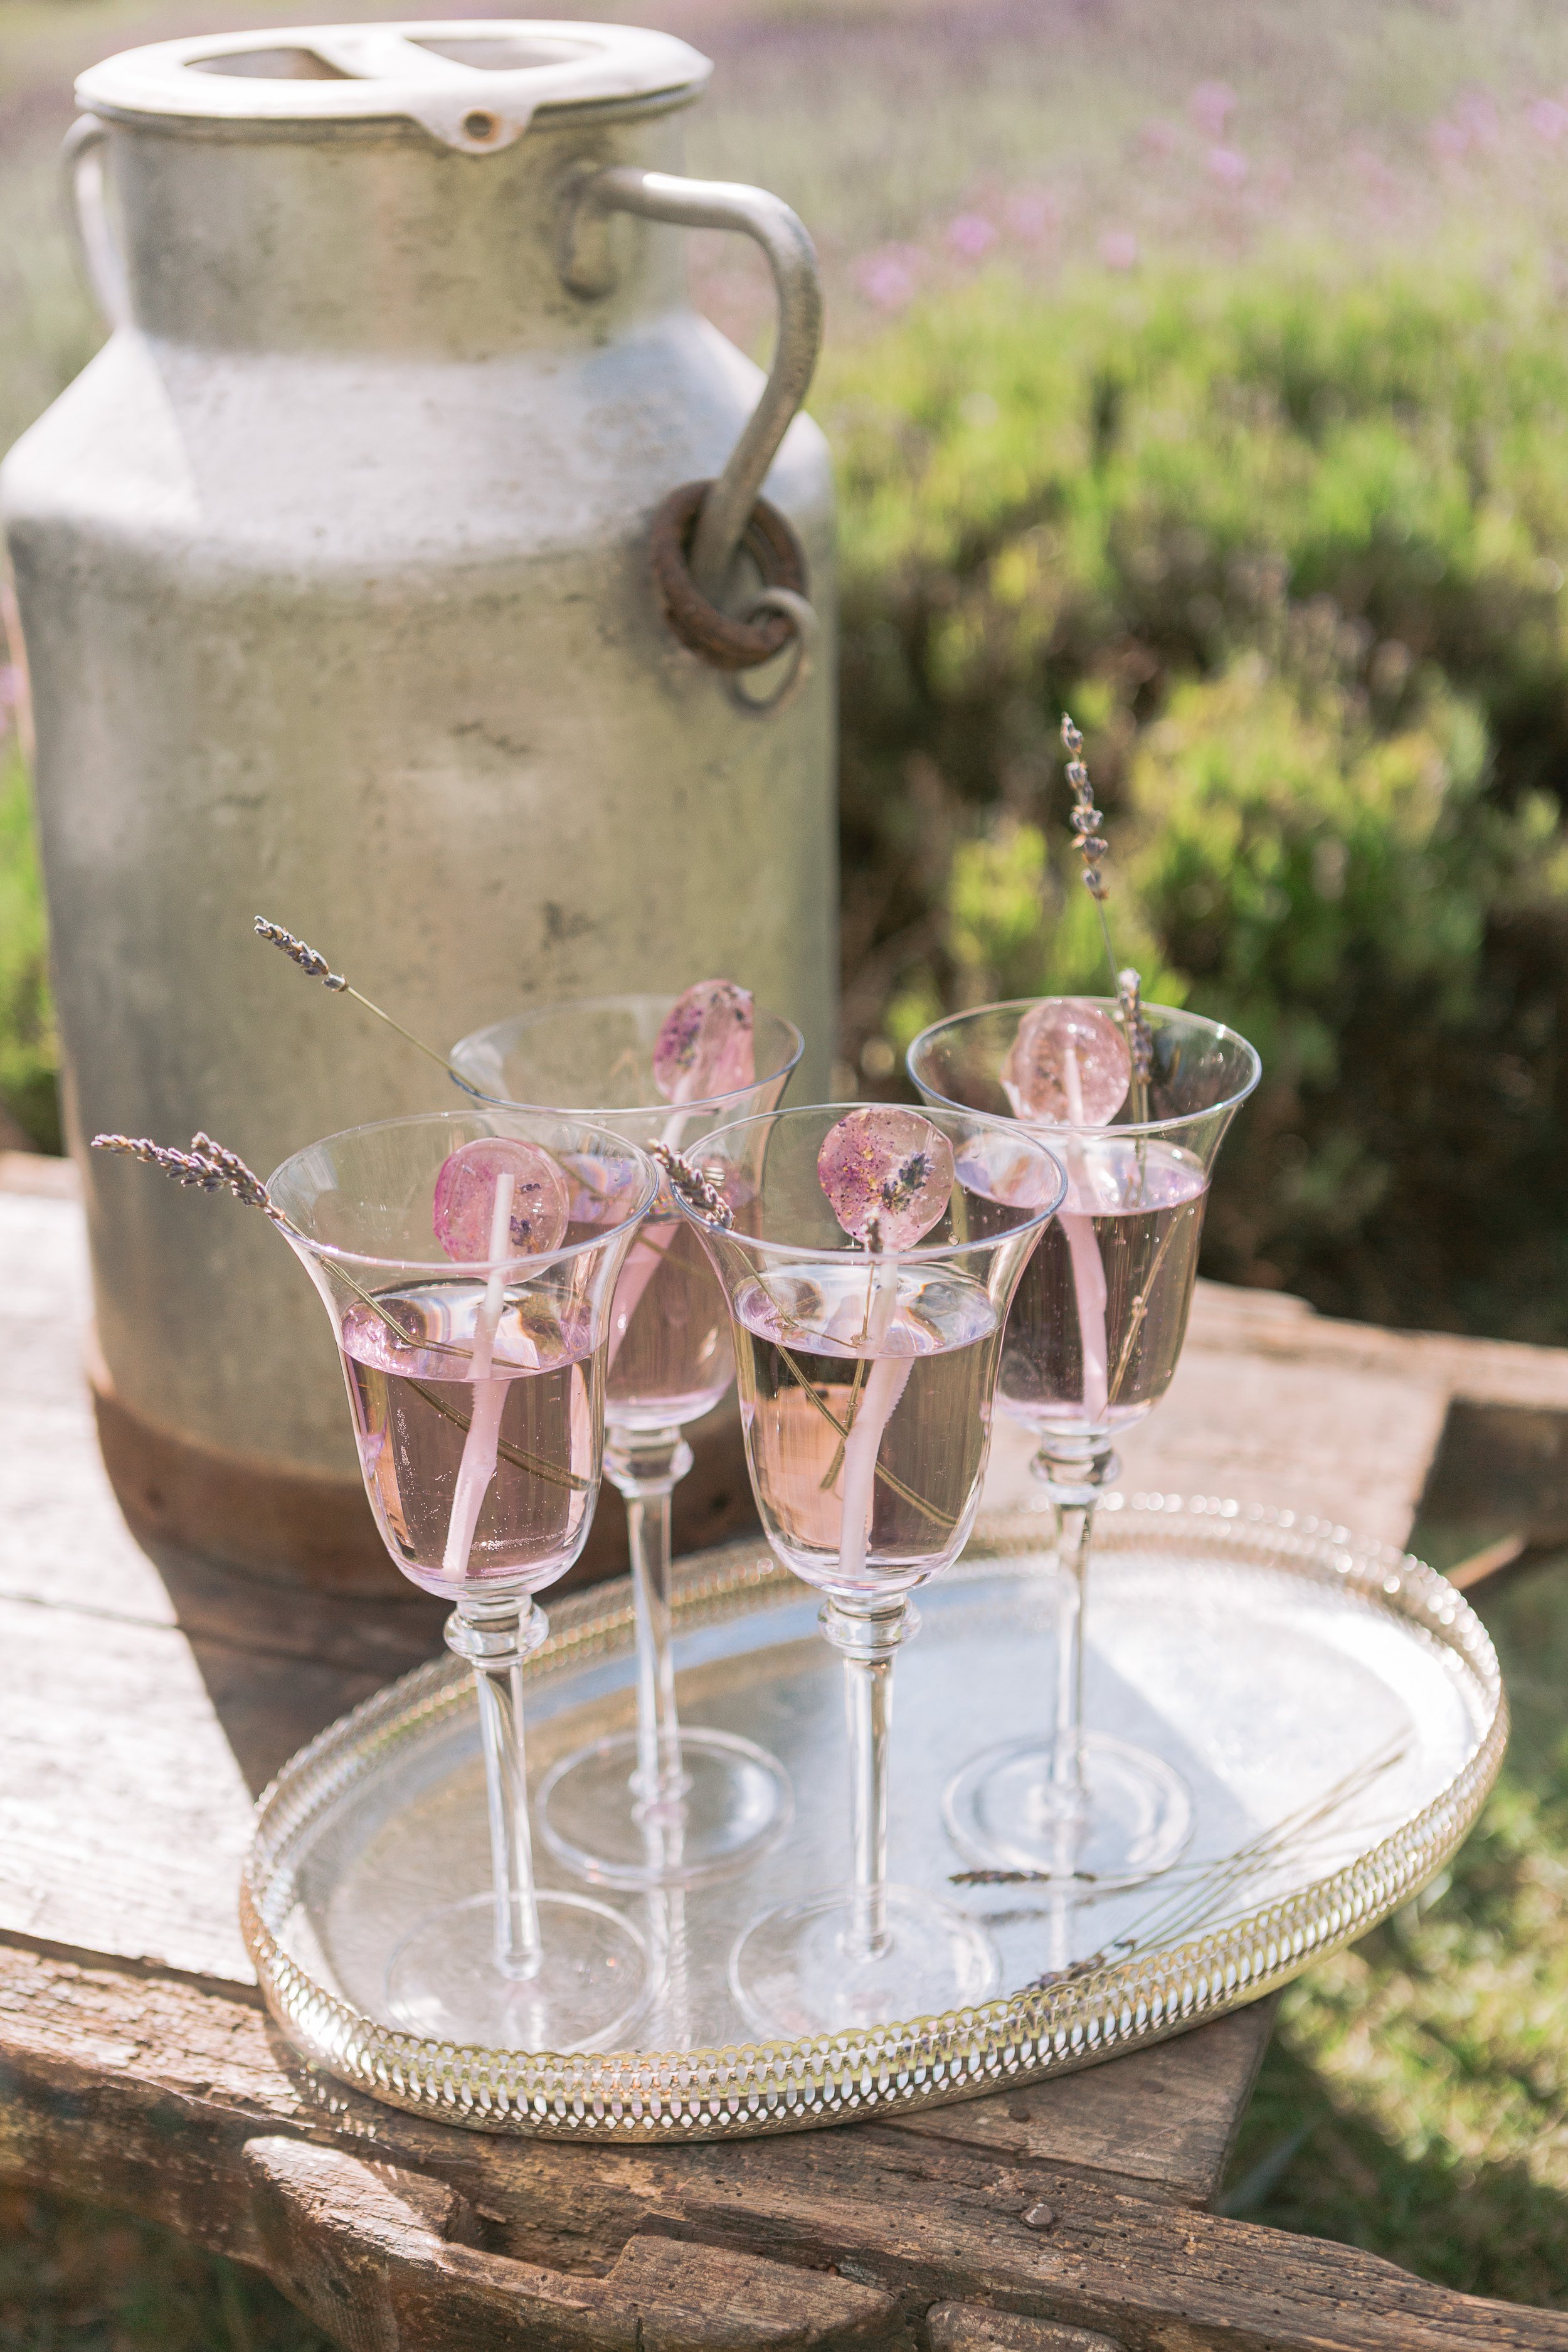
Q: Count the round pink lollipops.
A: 4